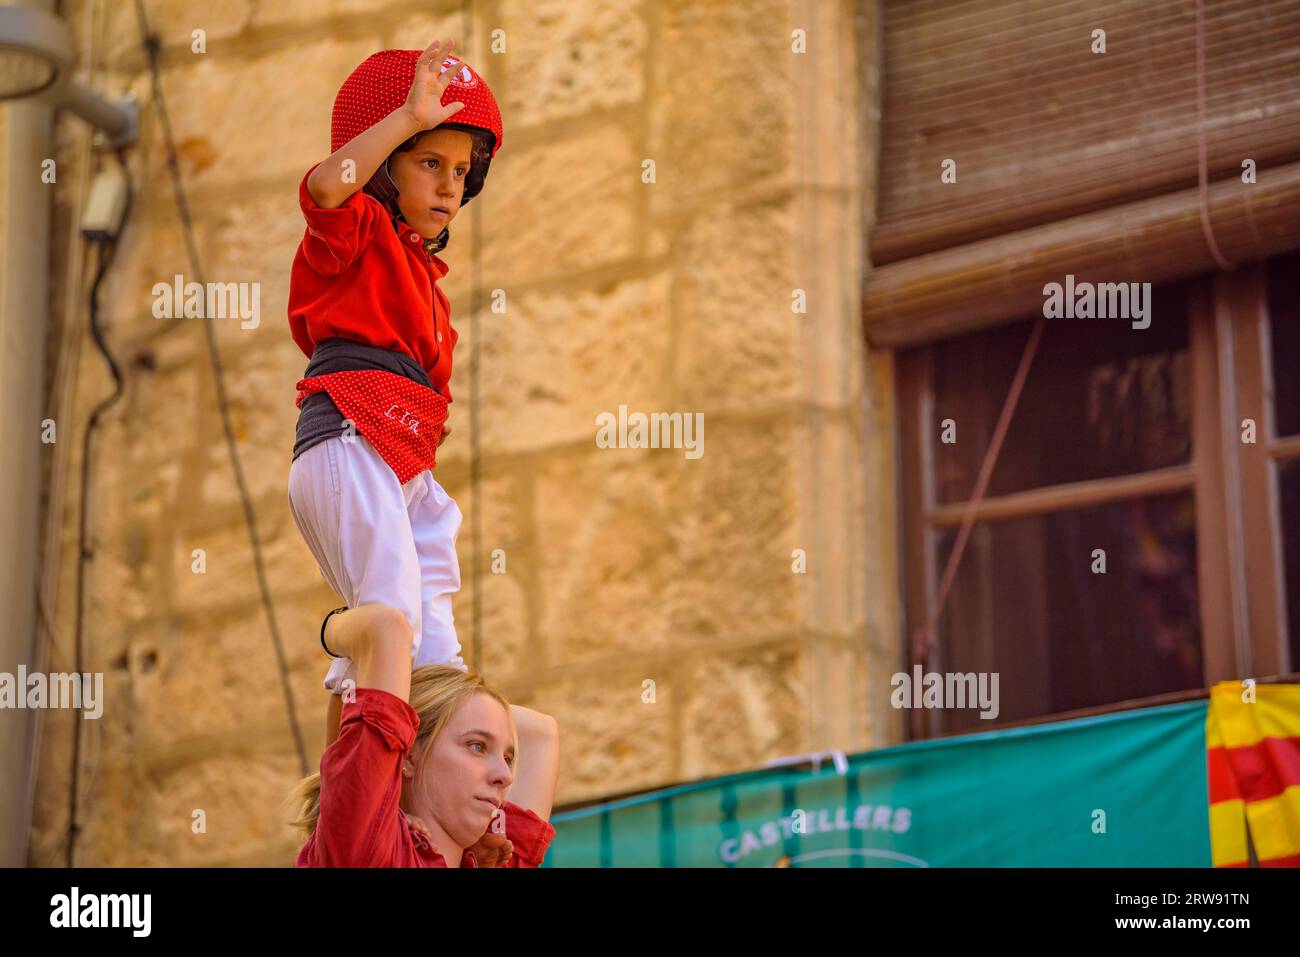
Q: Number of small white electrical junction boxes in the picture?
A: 1